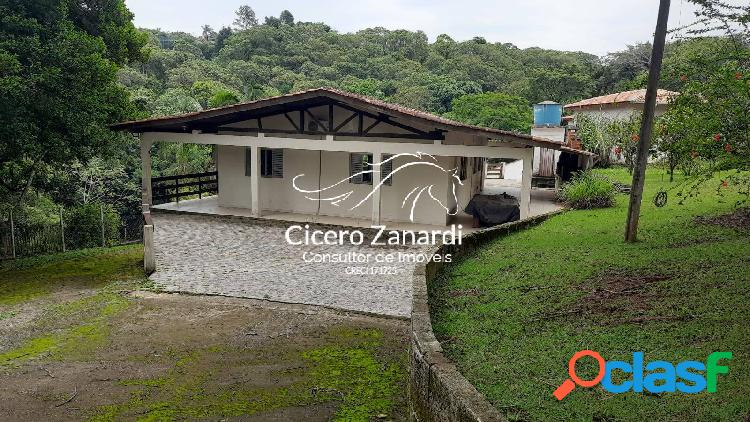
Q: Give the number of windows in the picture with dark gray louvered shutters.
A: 2